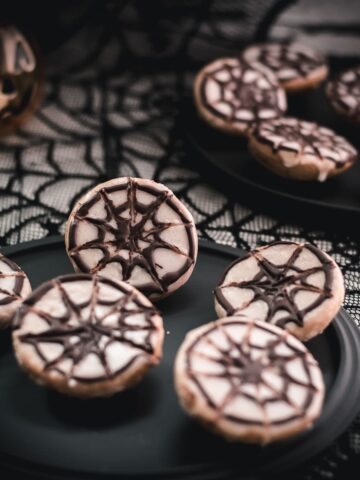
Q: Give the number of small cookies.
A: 9